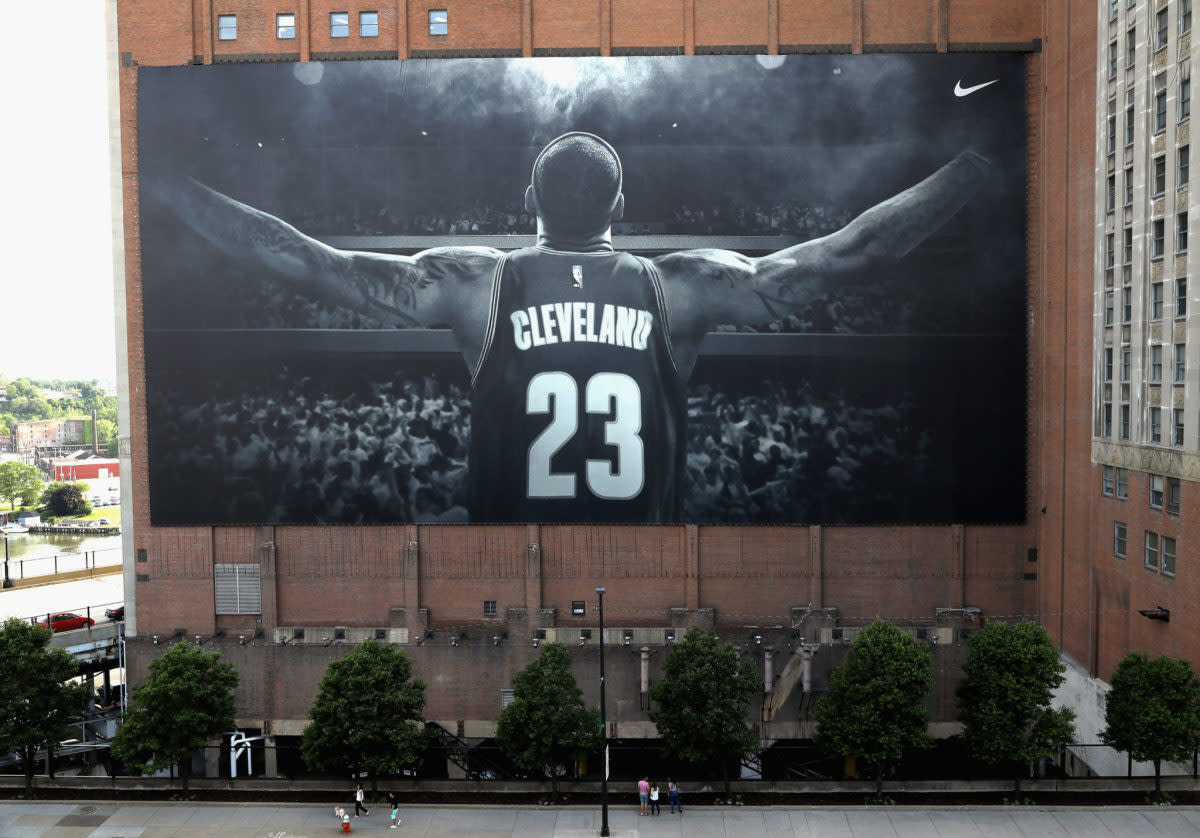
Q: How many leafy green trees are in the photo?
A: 8